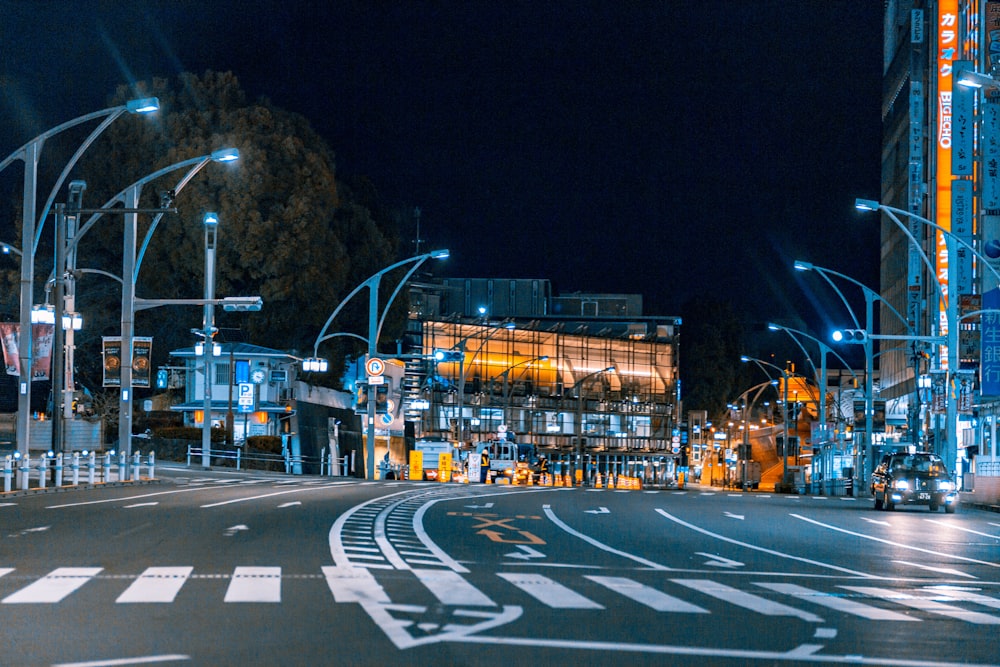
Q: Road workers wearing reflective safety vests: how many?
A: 2